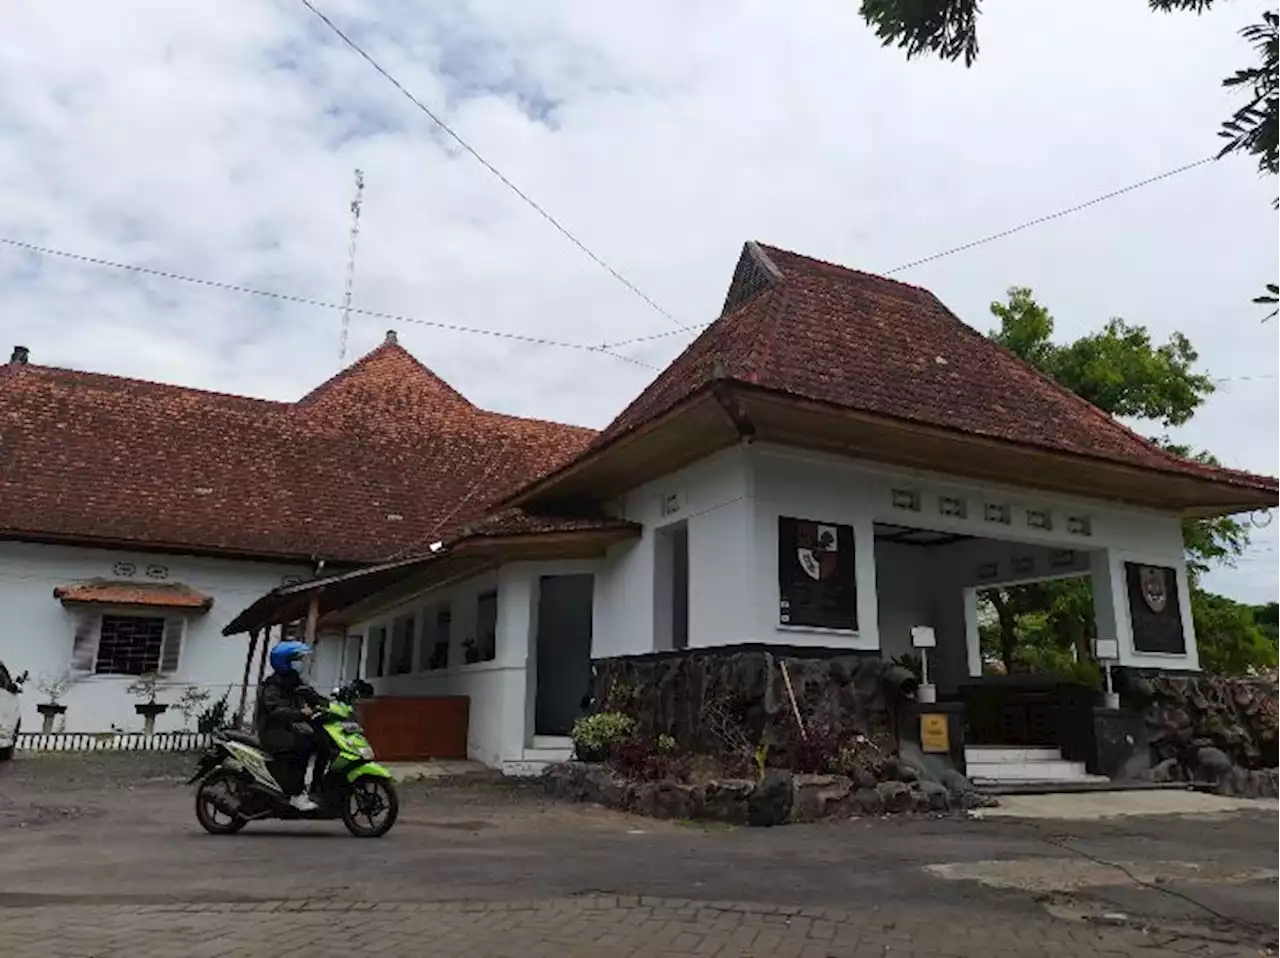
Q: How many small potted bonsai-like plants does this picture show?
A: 2